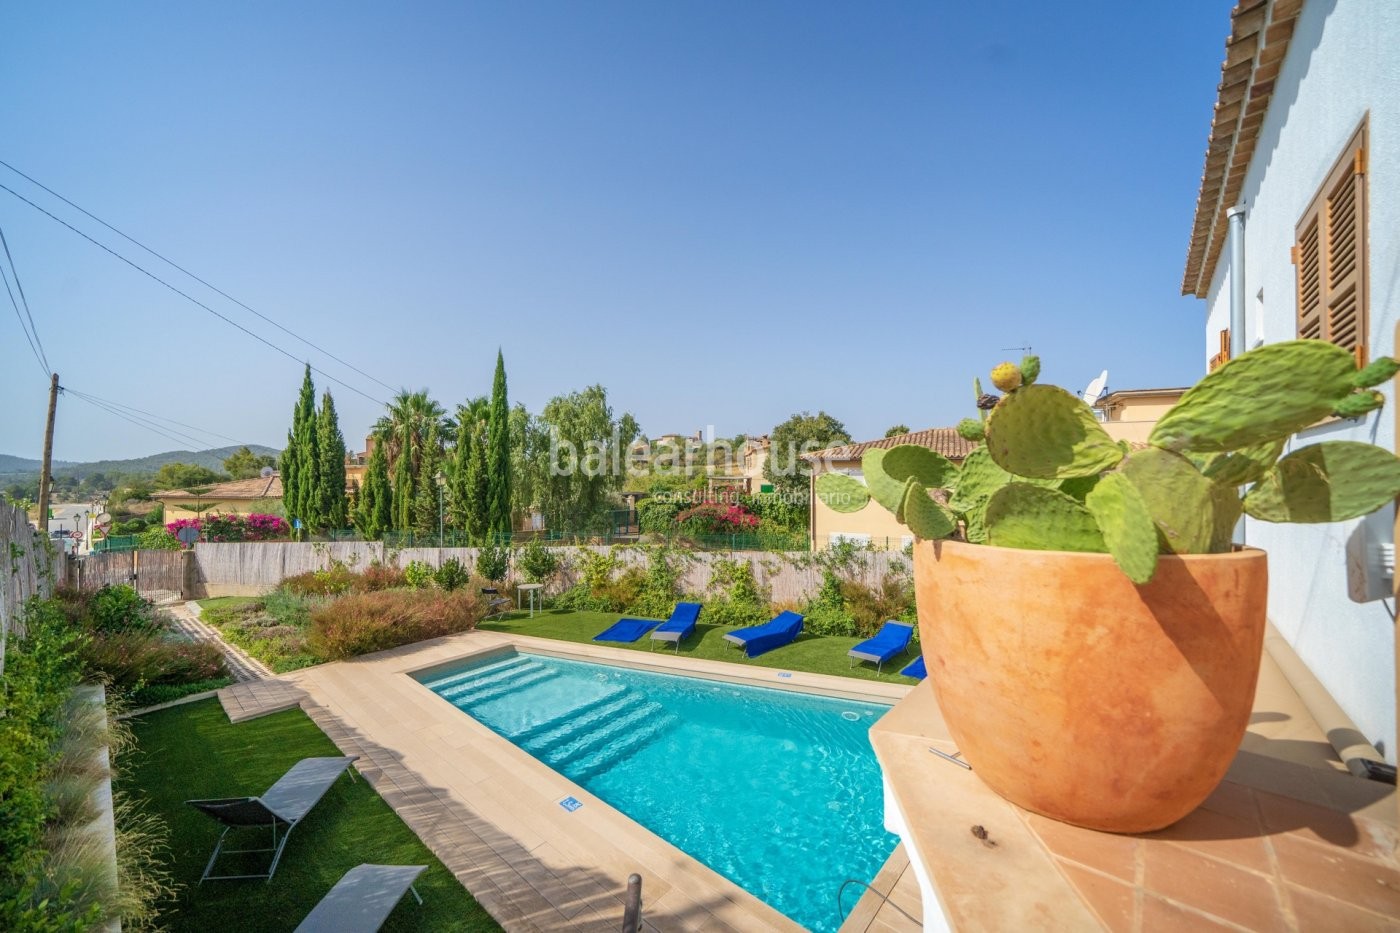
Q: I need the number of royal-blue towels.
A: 5